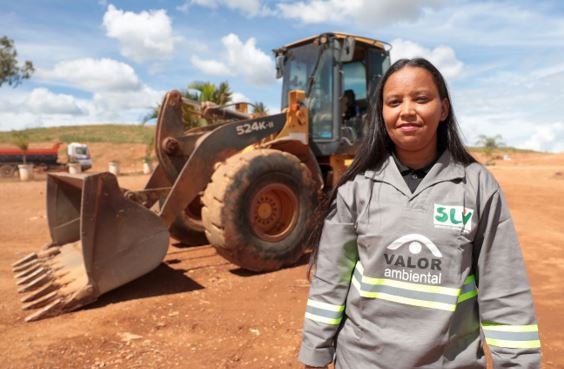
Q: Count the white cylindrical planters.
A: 4